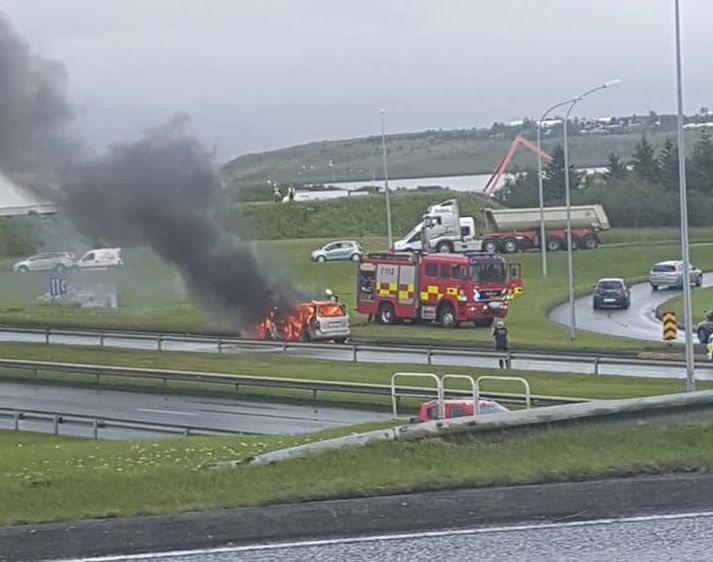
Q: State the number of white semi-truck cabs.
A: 1